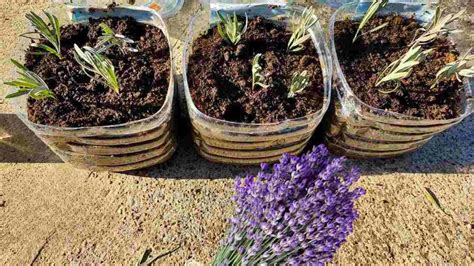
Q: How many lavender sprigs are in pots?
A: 12